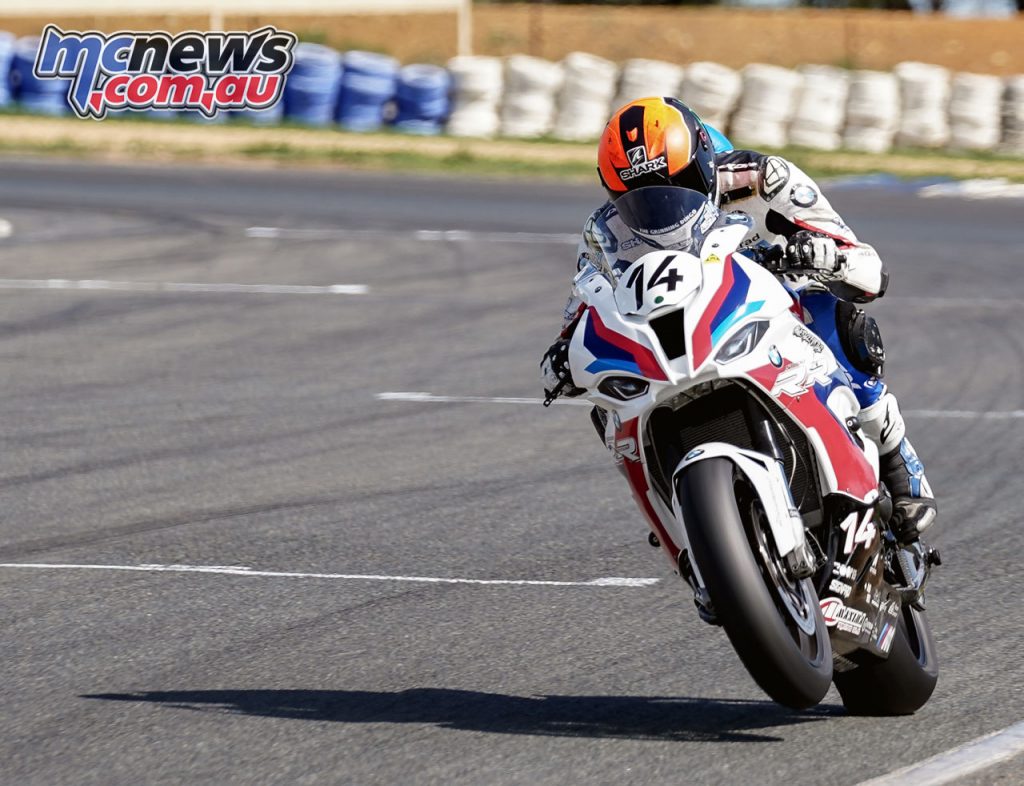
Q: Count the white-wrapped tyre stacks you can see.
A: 11